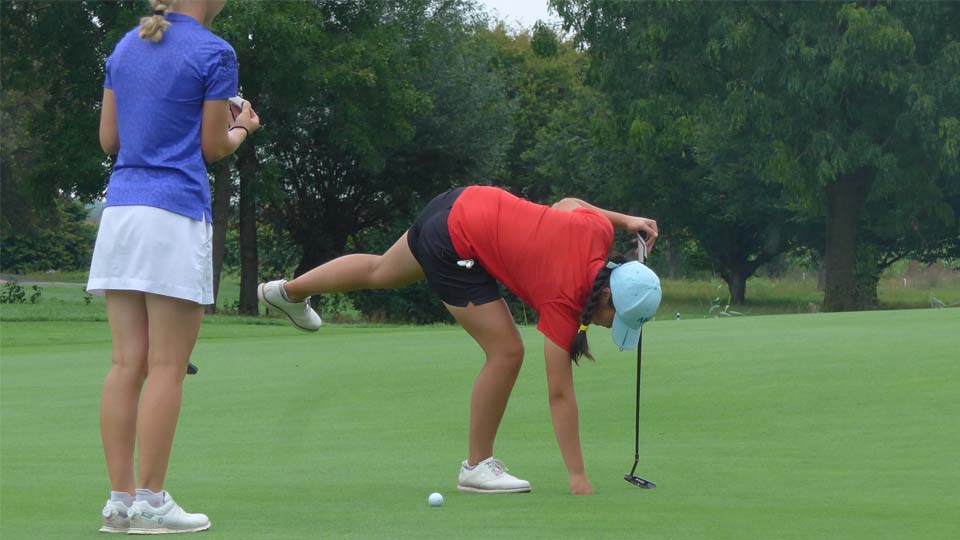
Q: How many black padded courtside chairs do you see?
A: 0